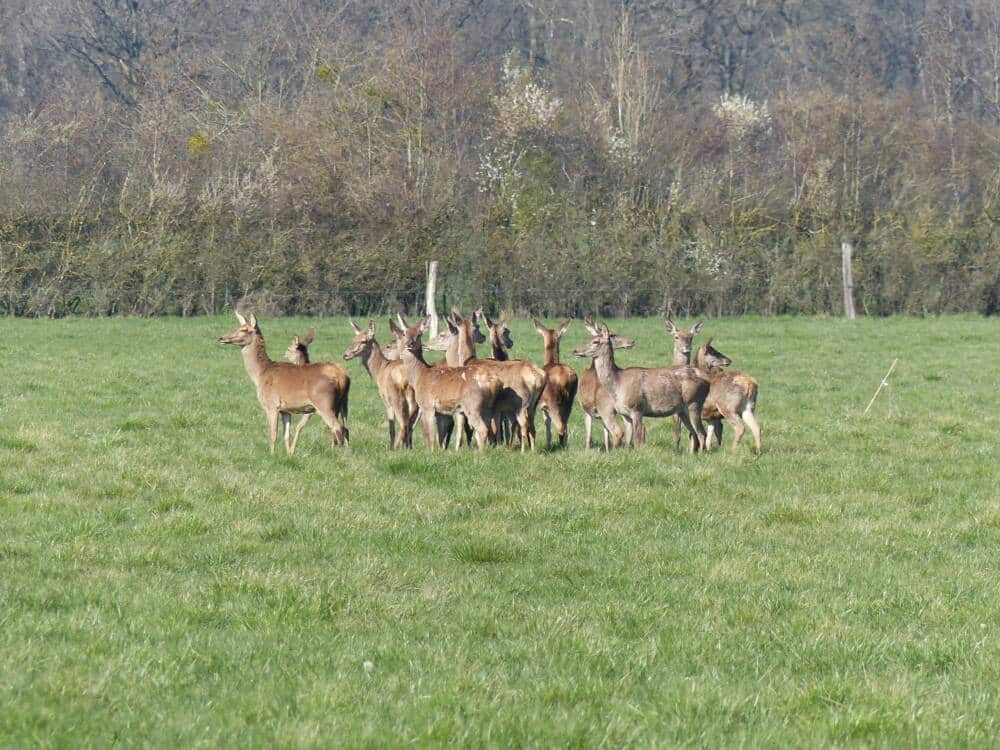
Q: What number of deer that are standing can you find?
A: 13